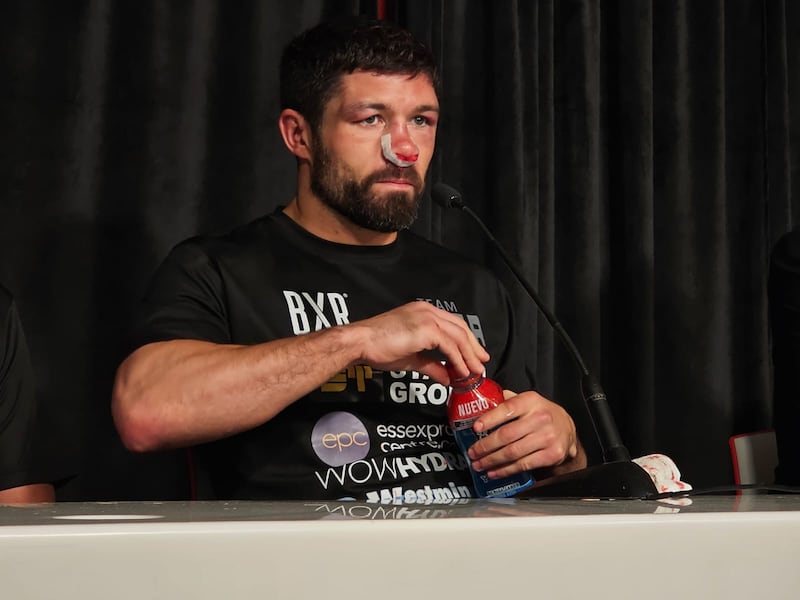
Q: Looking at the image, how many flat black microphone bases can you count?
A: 1